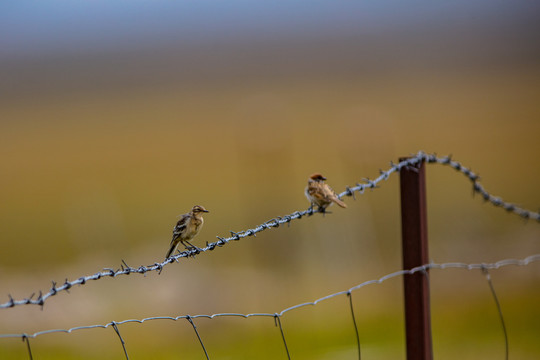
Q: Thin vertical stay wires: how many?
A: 6